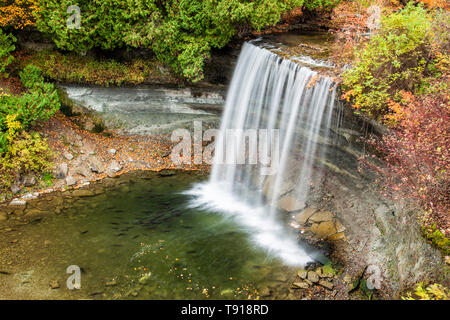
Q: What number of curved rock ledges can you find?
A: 1